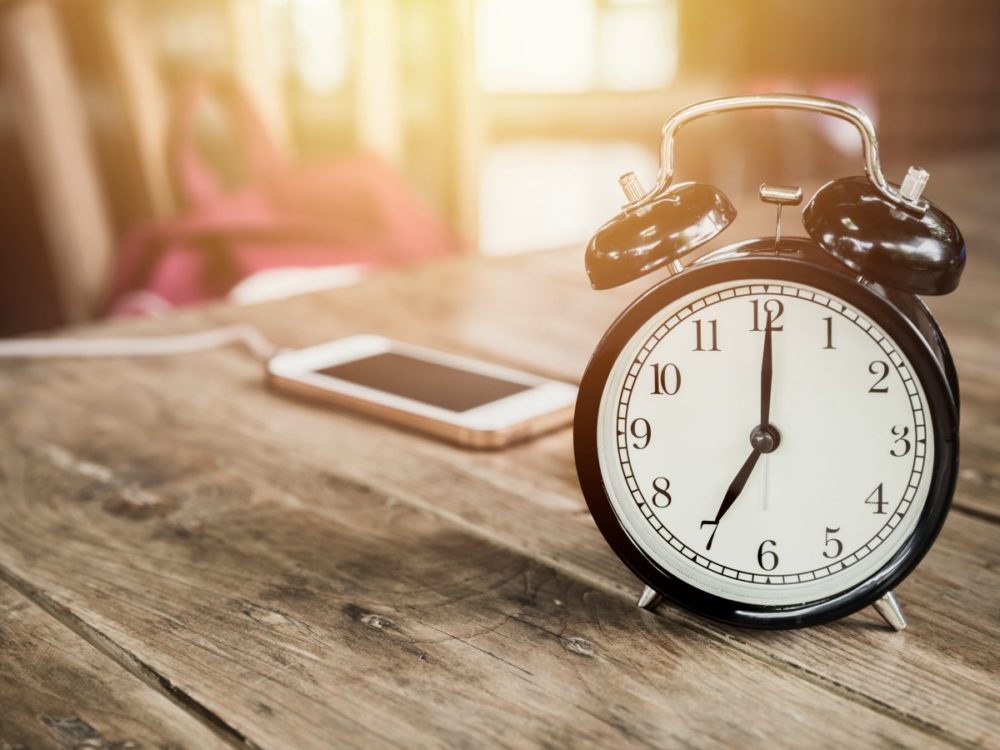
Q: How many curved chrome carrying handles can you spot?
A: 1